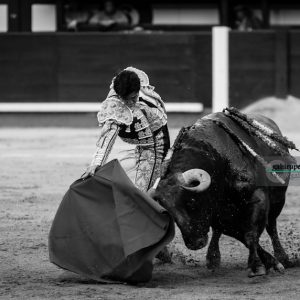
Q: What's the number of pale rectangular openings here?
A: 4